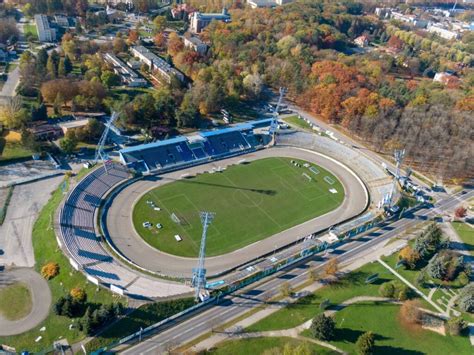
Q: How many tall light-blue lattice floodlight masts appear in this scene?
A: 4